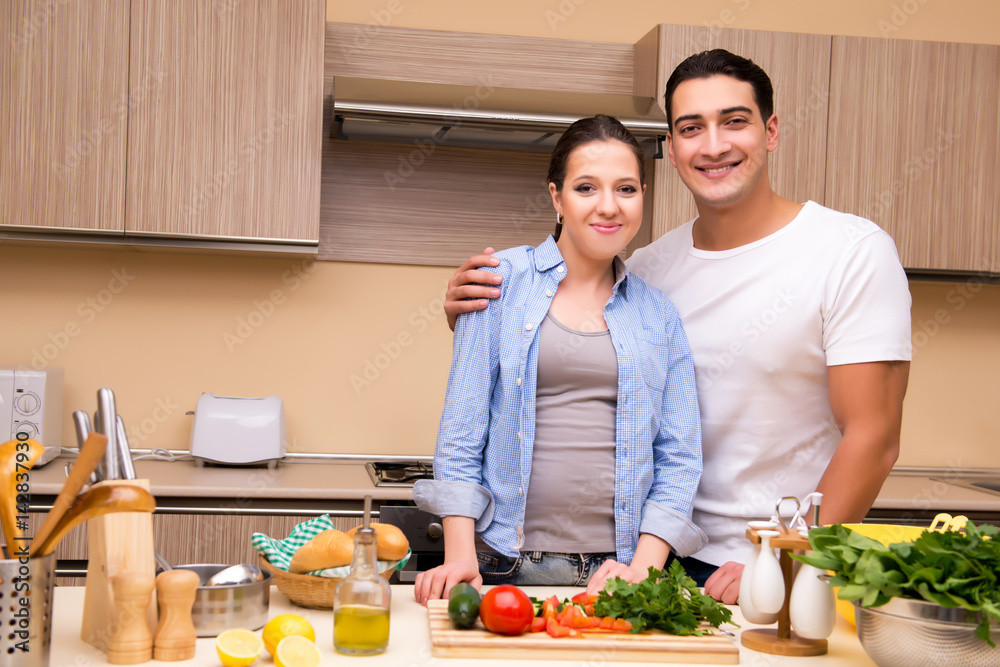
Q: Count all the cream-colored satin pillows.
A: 0